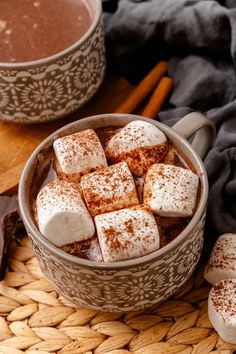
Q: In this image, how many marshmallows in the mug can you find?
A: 6